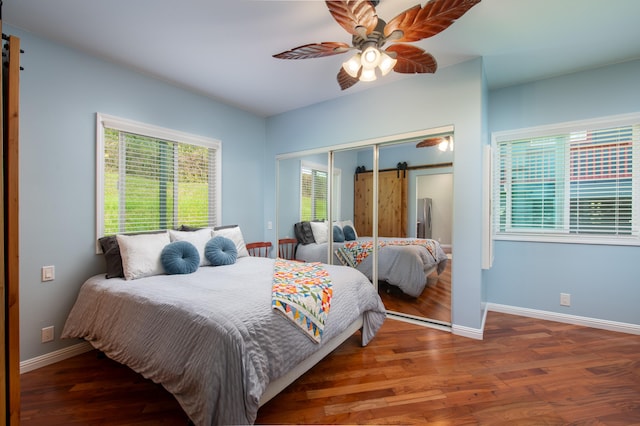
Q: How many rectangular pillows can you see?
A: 5